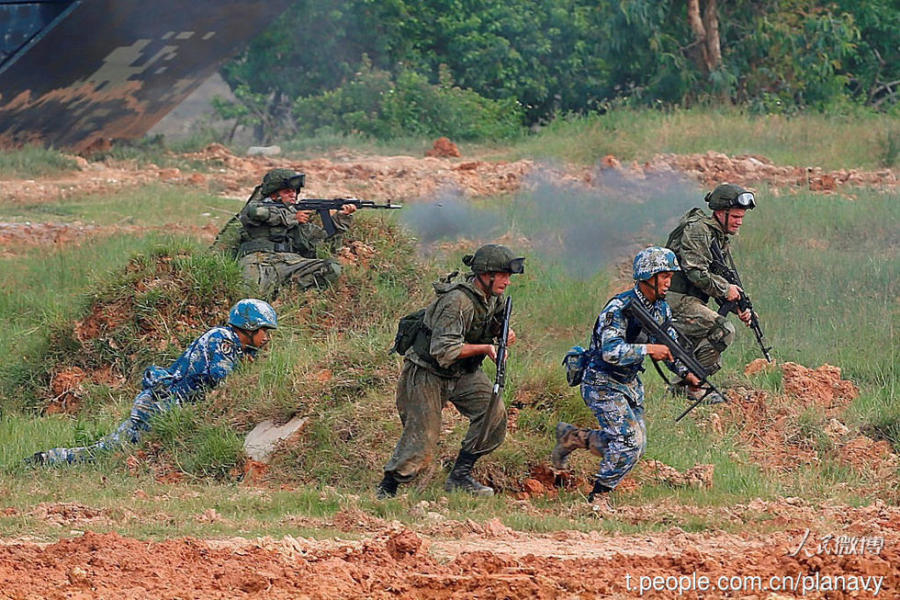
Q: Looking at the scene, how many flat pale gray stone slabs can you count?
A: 1